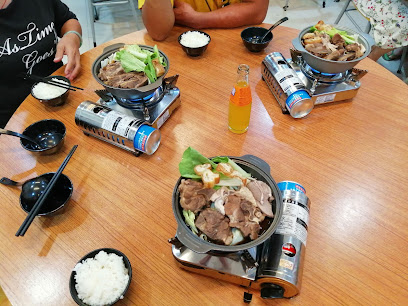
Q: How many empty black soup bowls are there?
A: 3